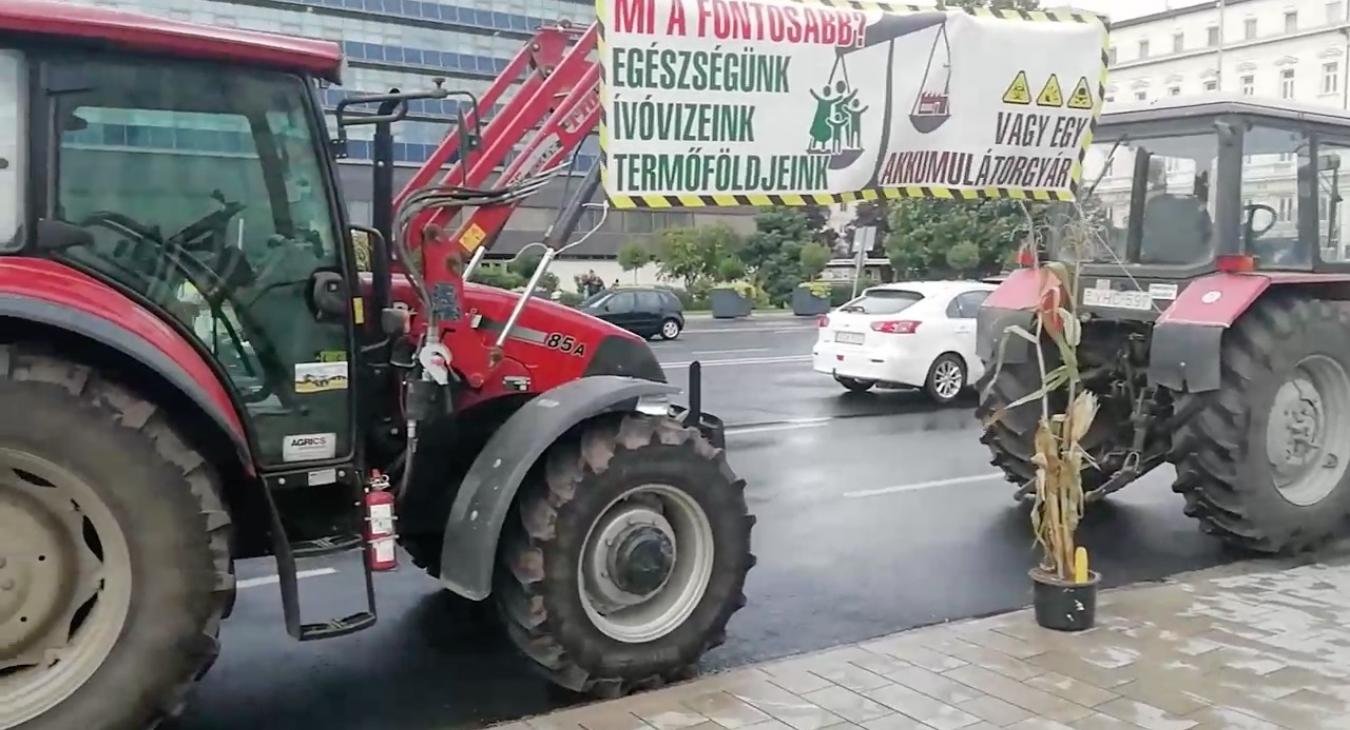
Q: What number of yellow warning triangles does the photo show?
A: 3